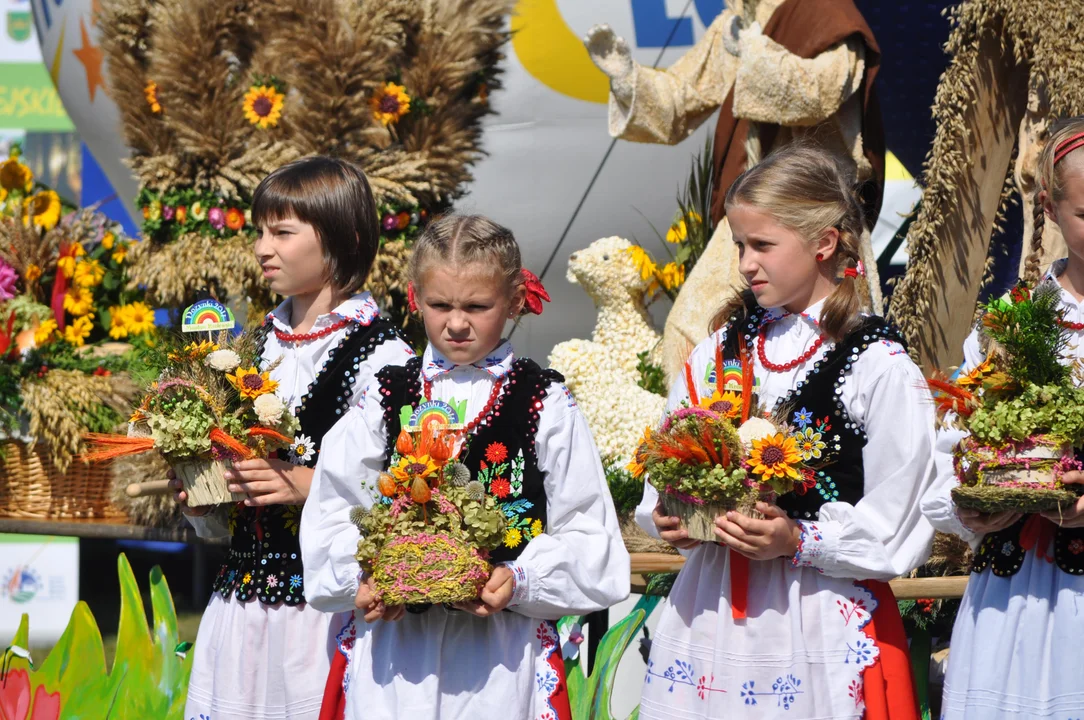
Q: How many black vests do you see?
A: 4